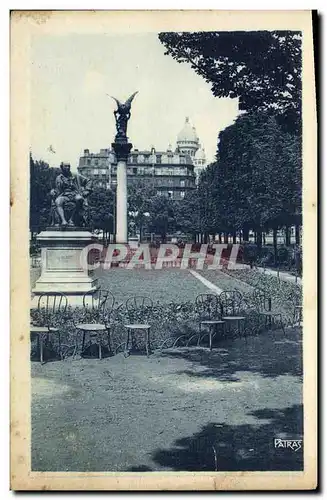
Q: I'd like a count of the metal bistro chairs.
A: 7